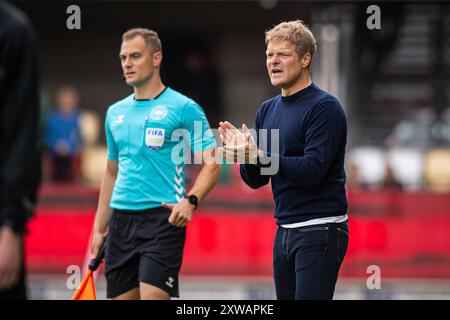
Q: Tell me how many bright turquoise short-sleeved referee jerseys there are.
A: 1